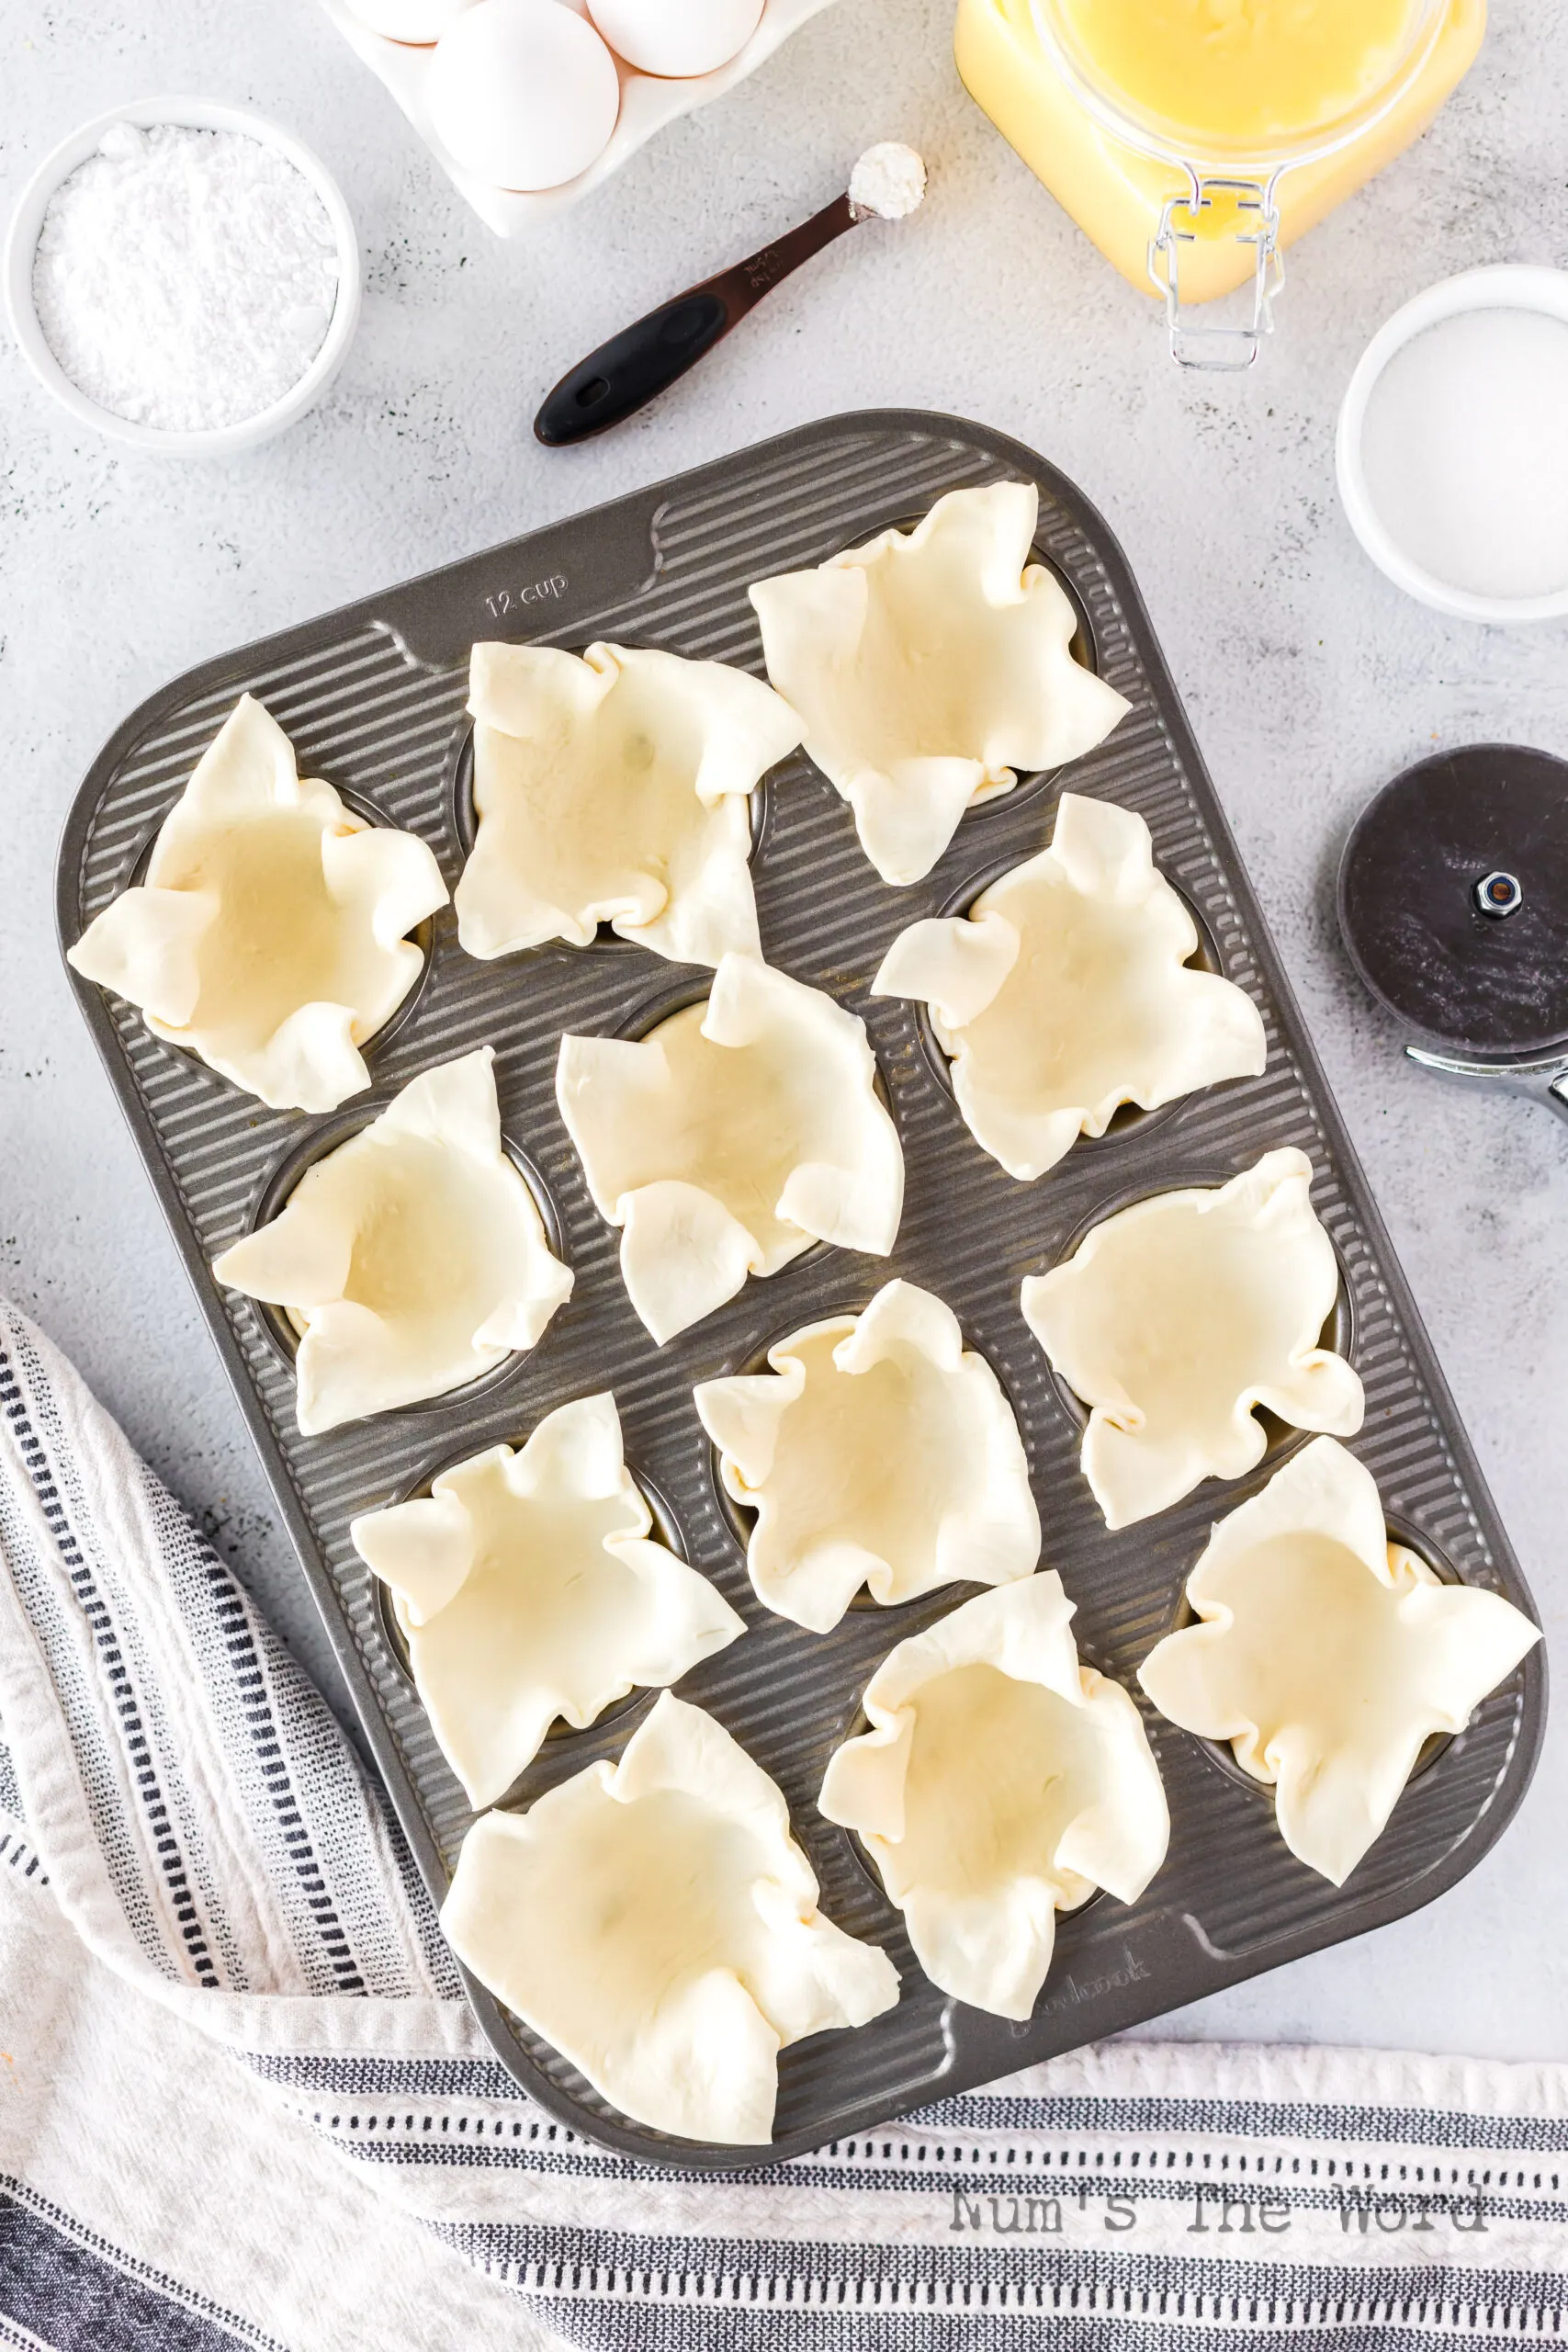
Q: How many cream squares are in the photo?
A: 12